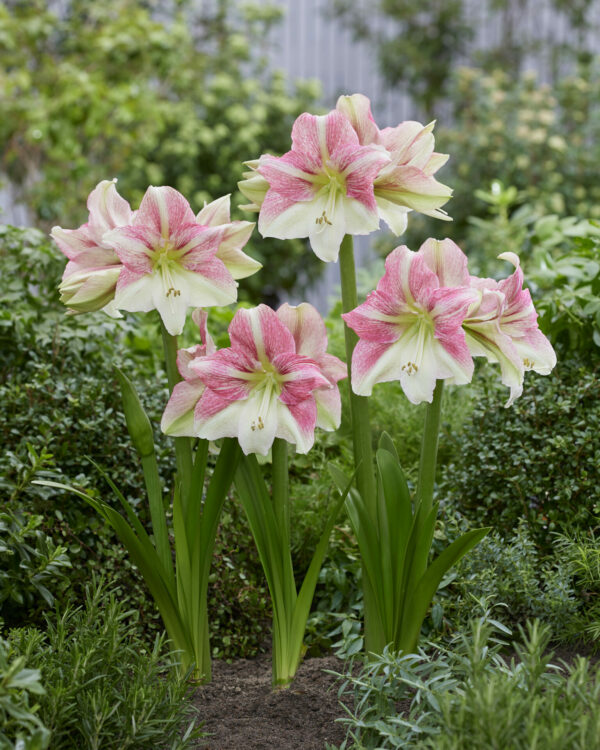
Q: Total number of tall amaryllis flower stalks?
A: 4